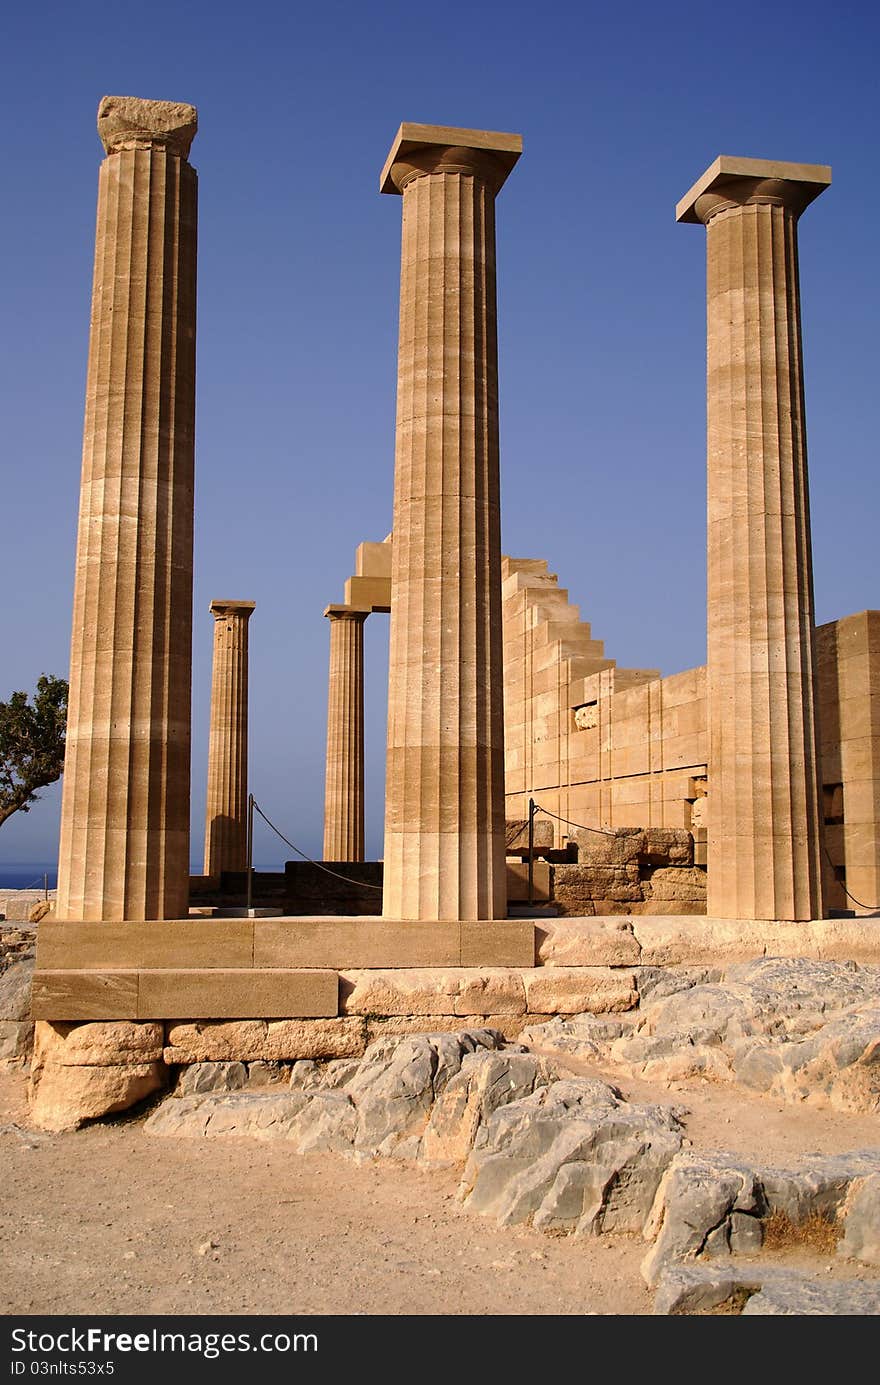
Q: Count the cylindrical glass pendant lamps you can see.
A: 0